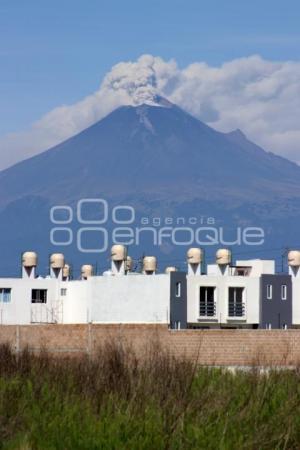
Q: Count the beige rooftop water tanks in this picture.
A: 11